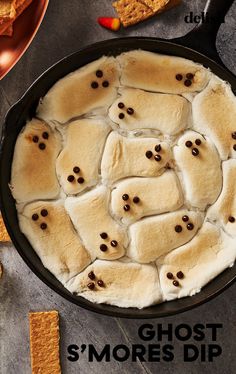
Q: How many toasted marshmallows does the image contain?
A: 15